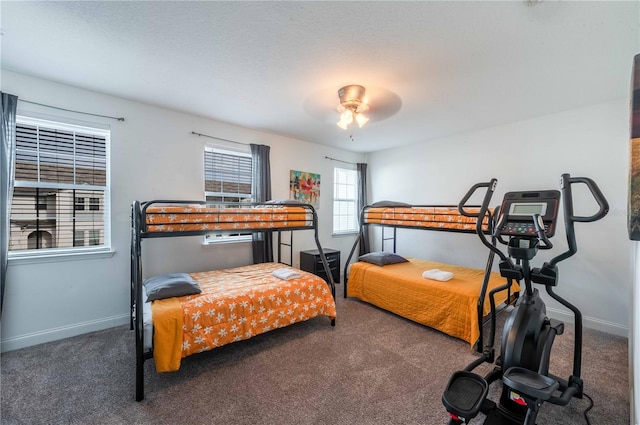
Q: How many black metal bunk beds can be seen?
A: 2